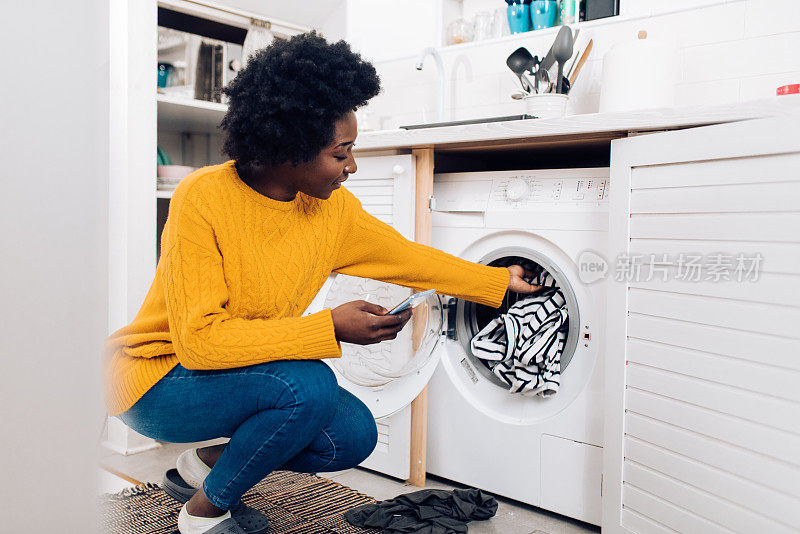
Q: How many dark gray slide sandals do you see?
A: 2